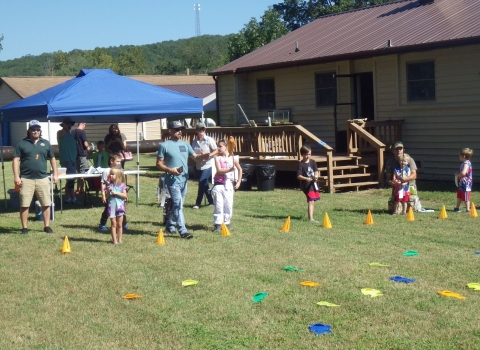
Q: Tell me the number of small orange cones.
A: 9